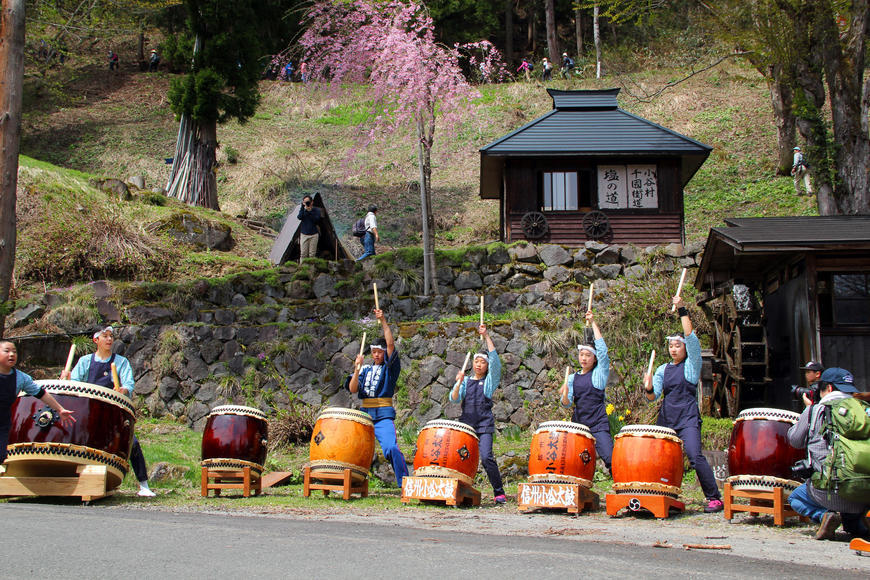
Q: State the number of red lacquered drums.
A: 3